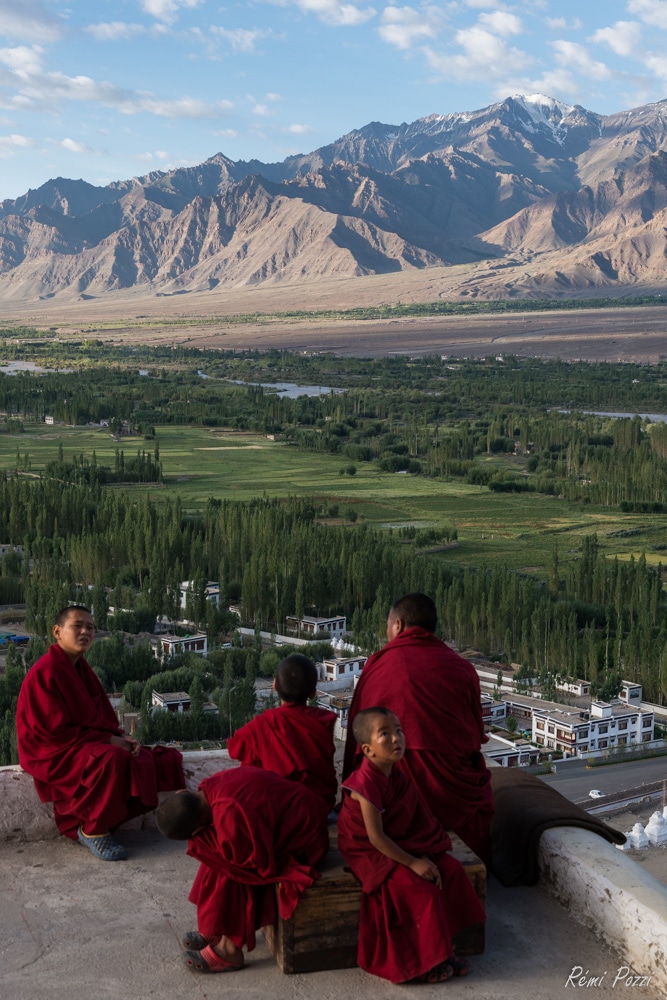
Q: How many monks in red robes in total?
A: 5